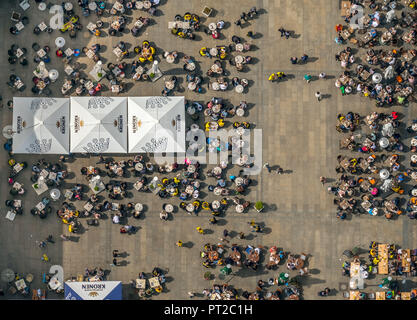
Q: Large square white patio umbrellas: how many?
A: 3